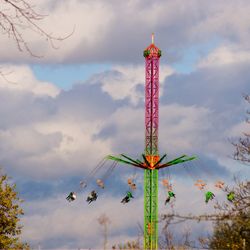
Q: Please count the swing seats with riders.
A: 6